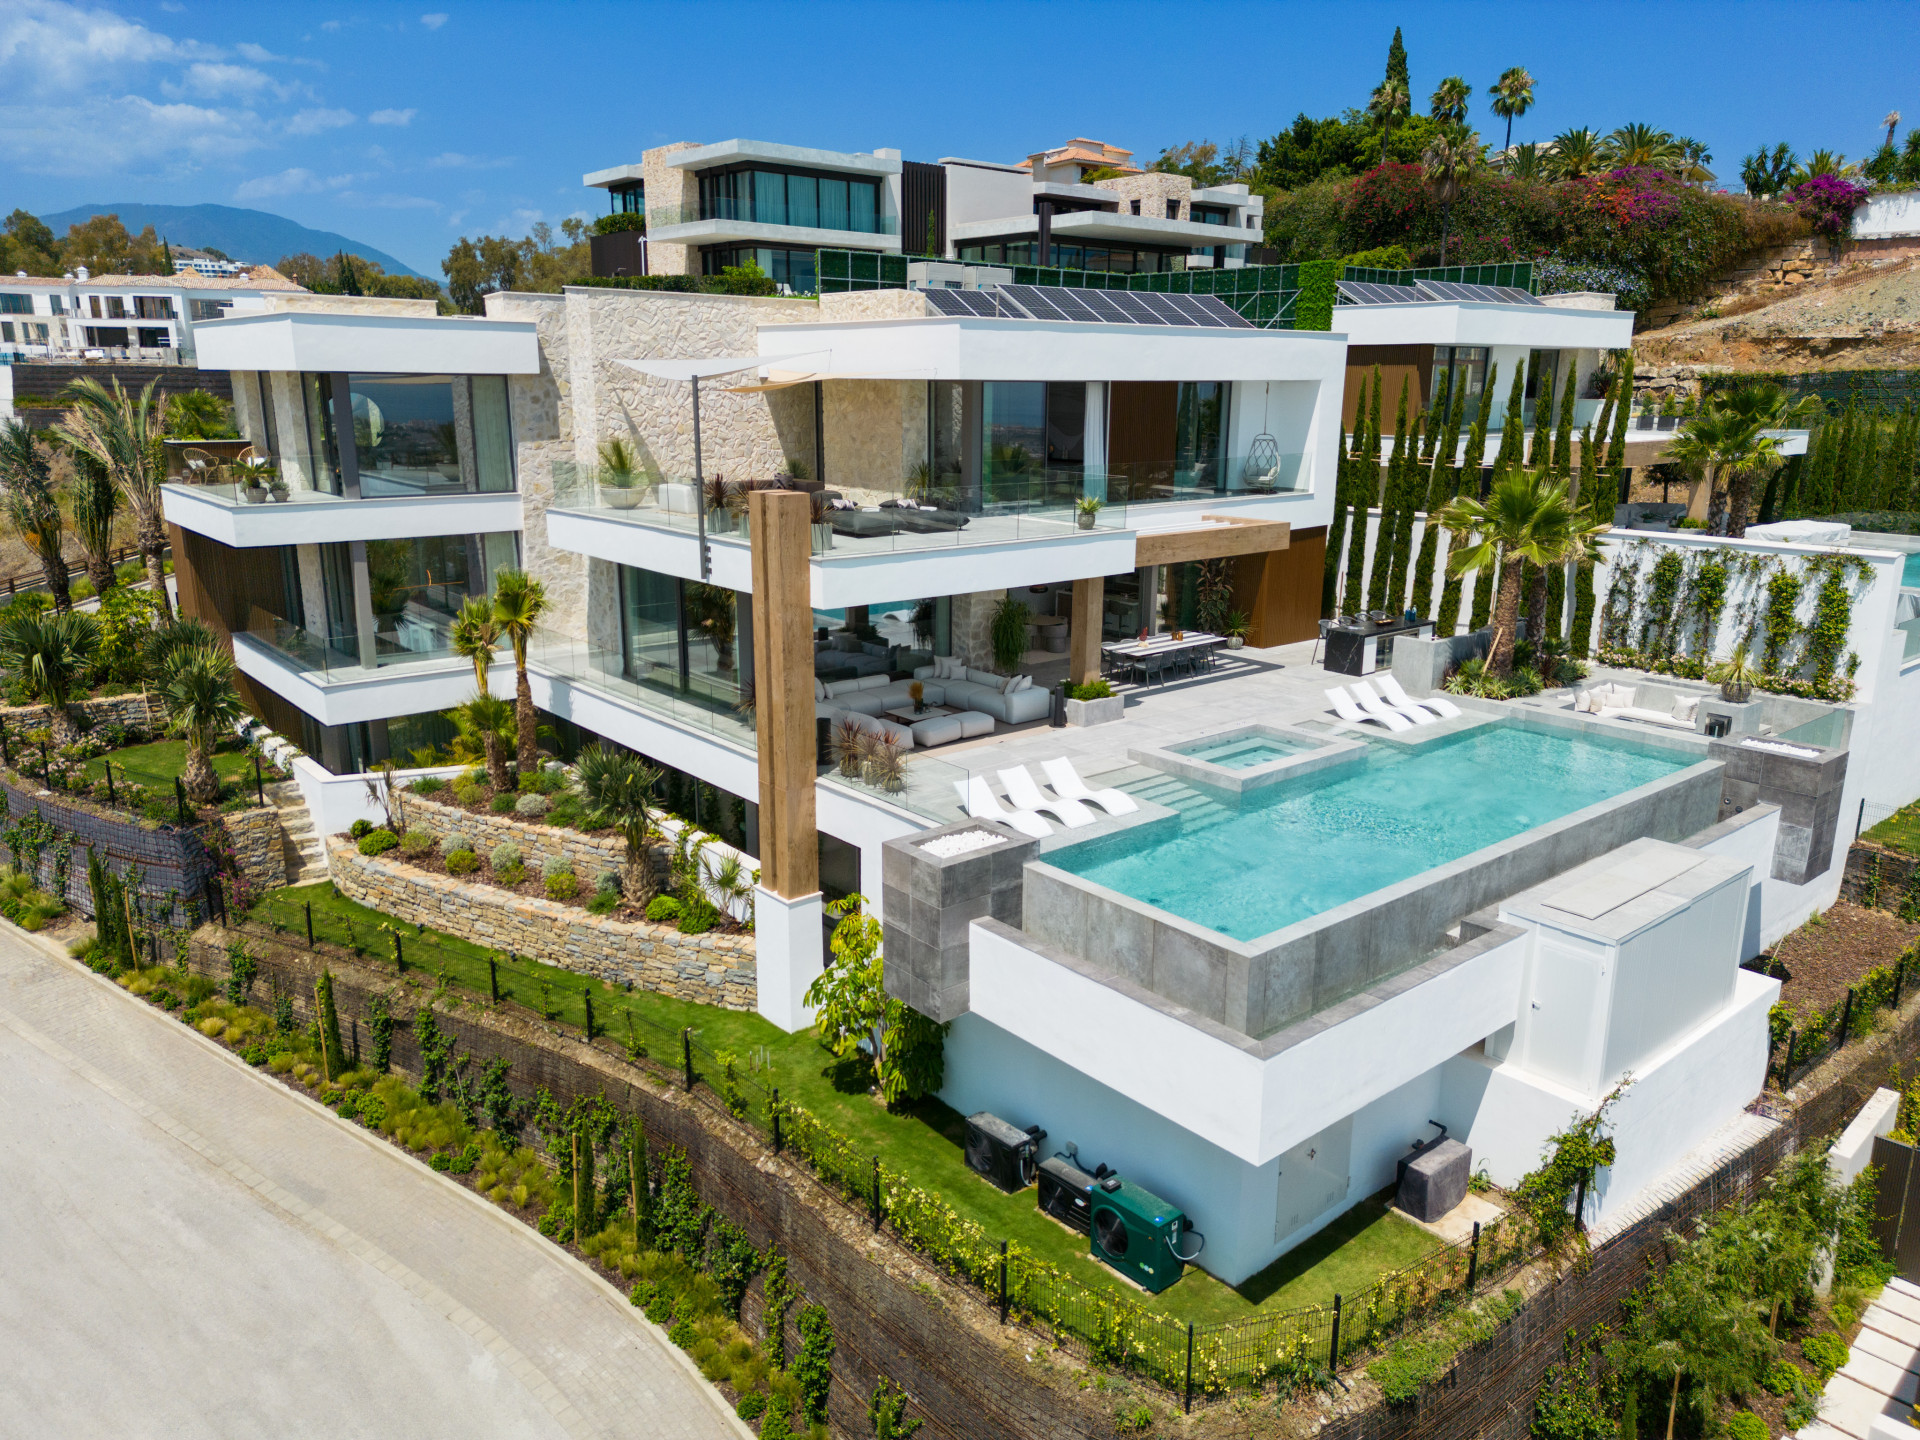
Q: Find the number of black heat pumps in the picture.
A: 2